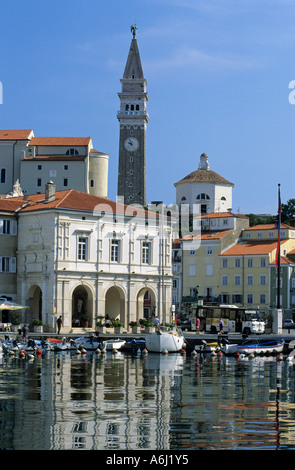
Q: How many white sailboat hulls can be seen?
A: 1